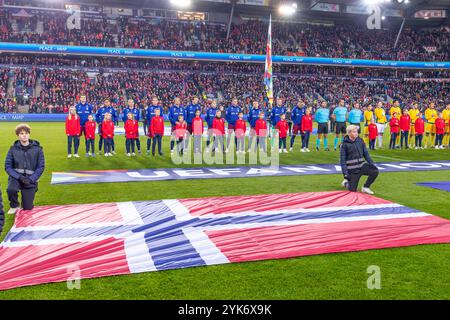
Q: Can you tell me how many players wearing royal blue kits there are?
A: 11